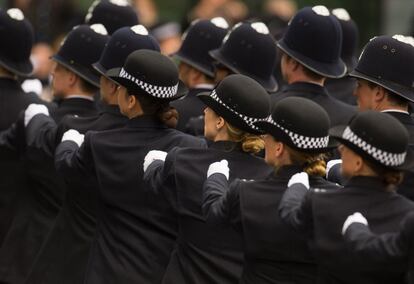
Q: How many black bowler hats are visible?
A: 4